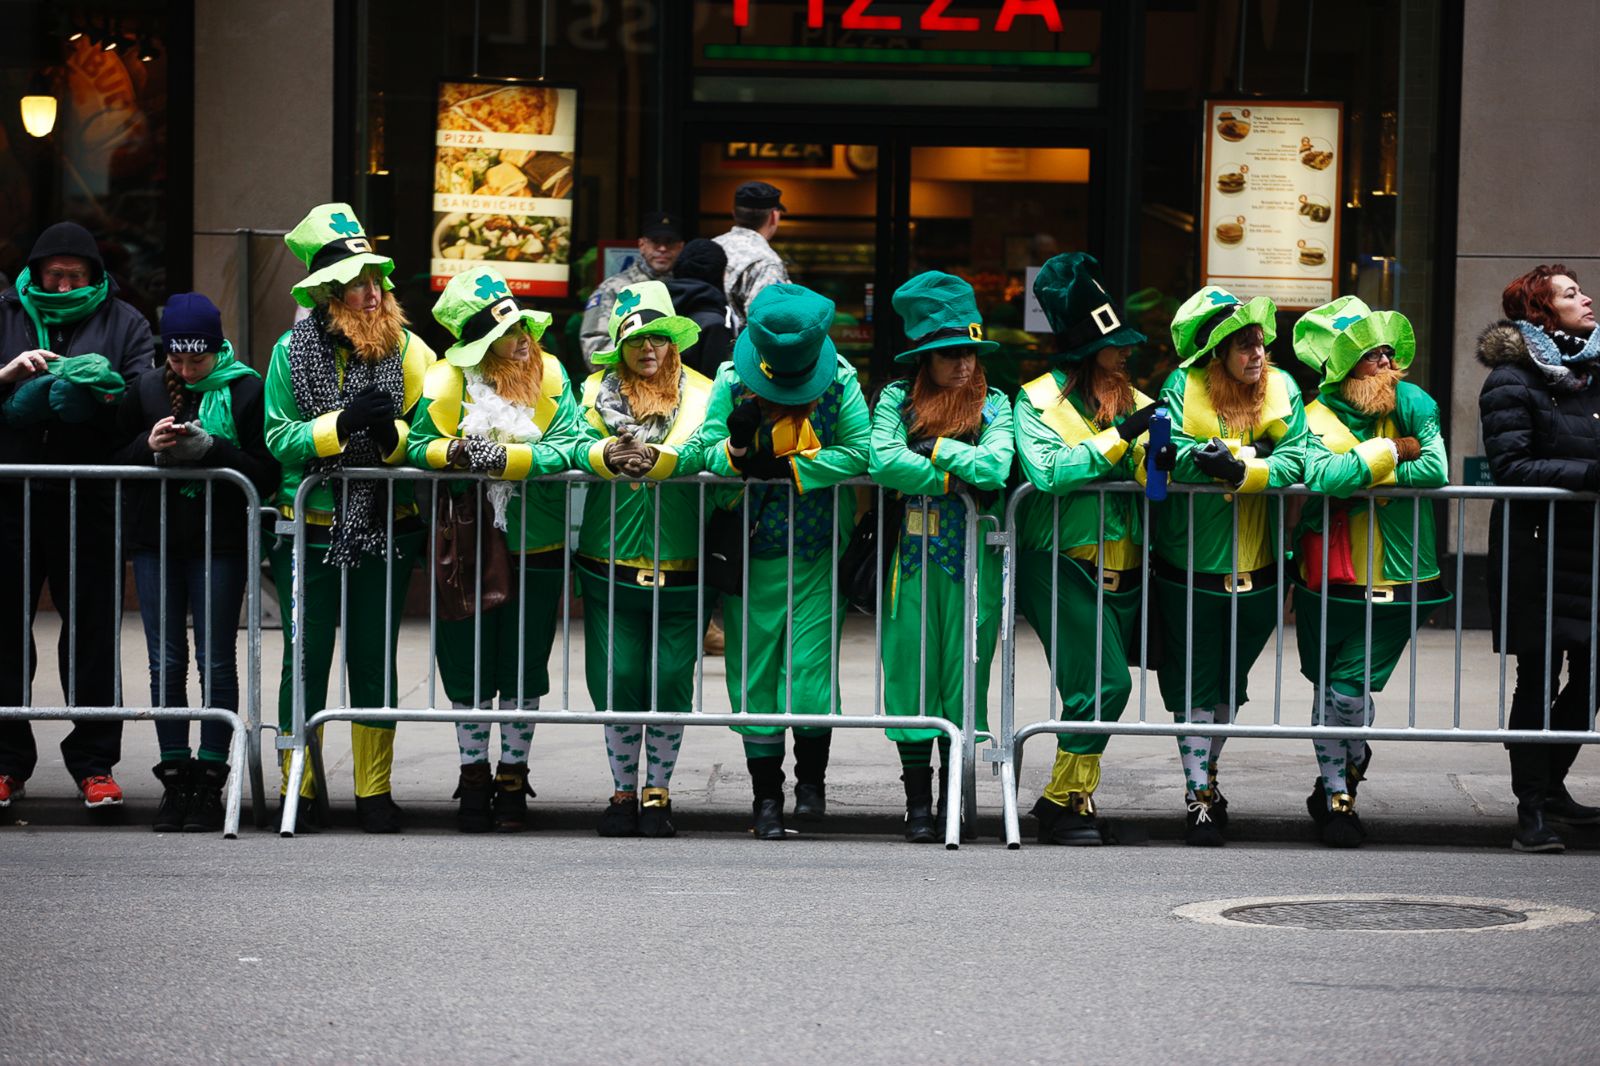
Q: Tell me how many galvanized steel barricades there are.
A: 3